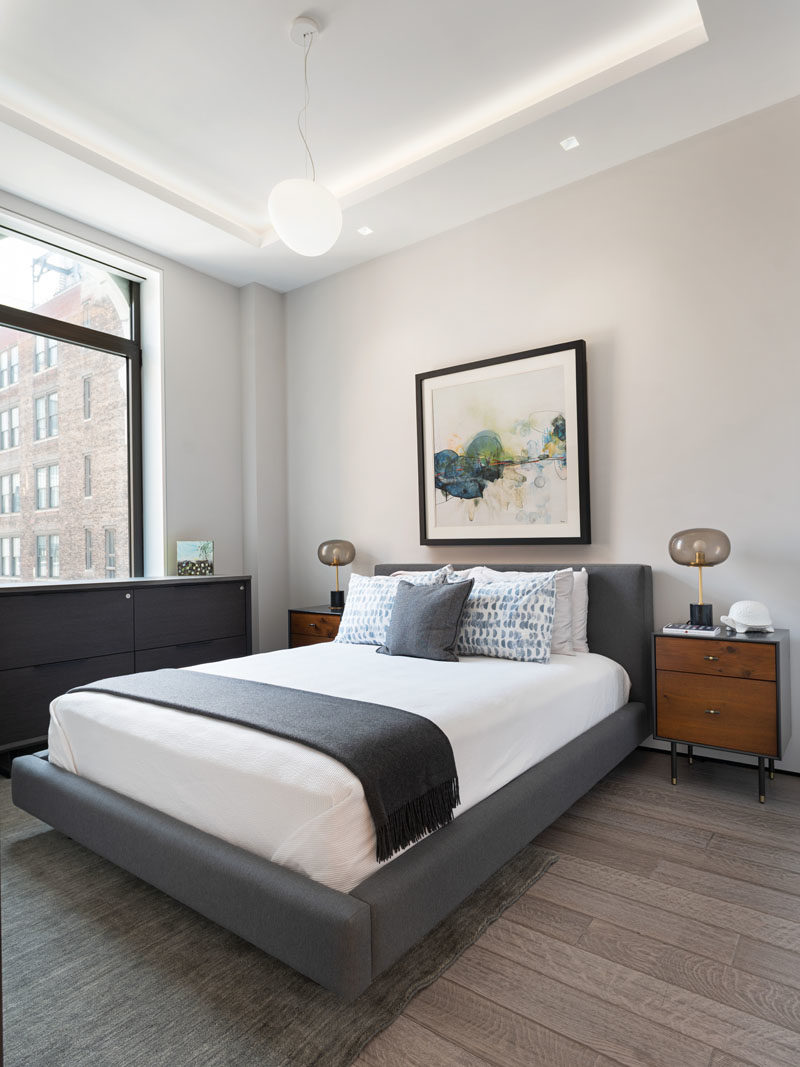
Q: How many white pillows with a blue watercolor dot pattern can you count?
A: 2